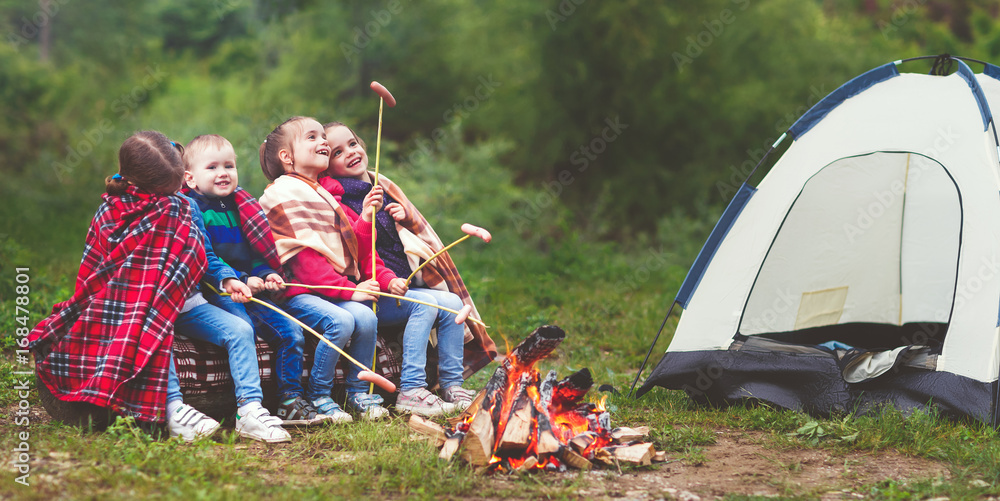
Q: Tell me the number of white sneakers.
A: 2